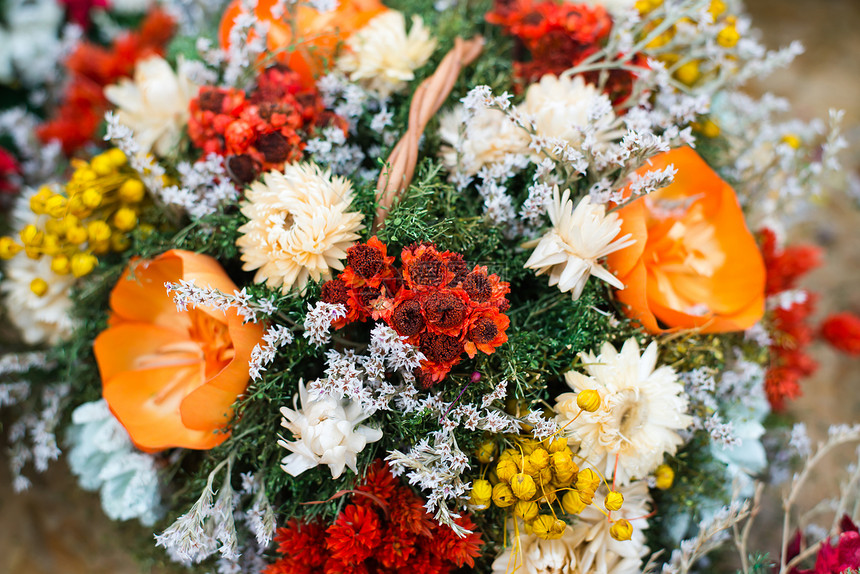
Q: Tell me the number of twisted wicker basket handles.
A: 1